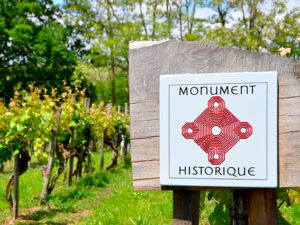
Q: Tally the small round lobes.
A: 4